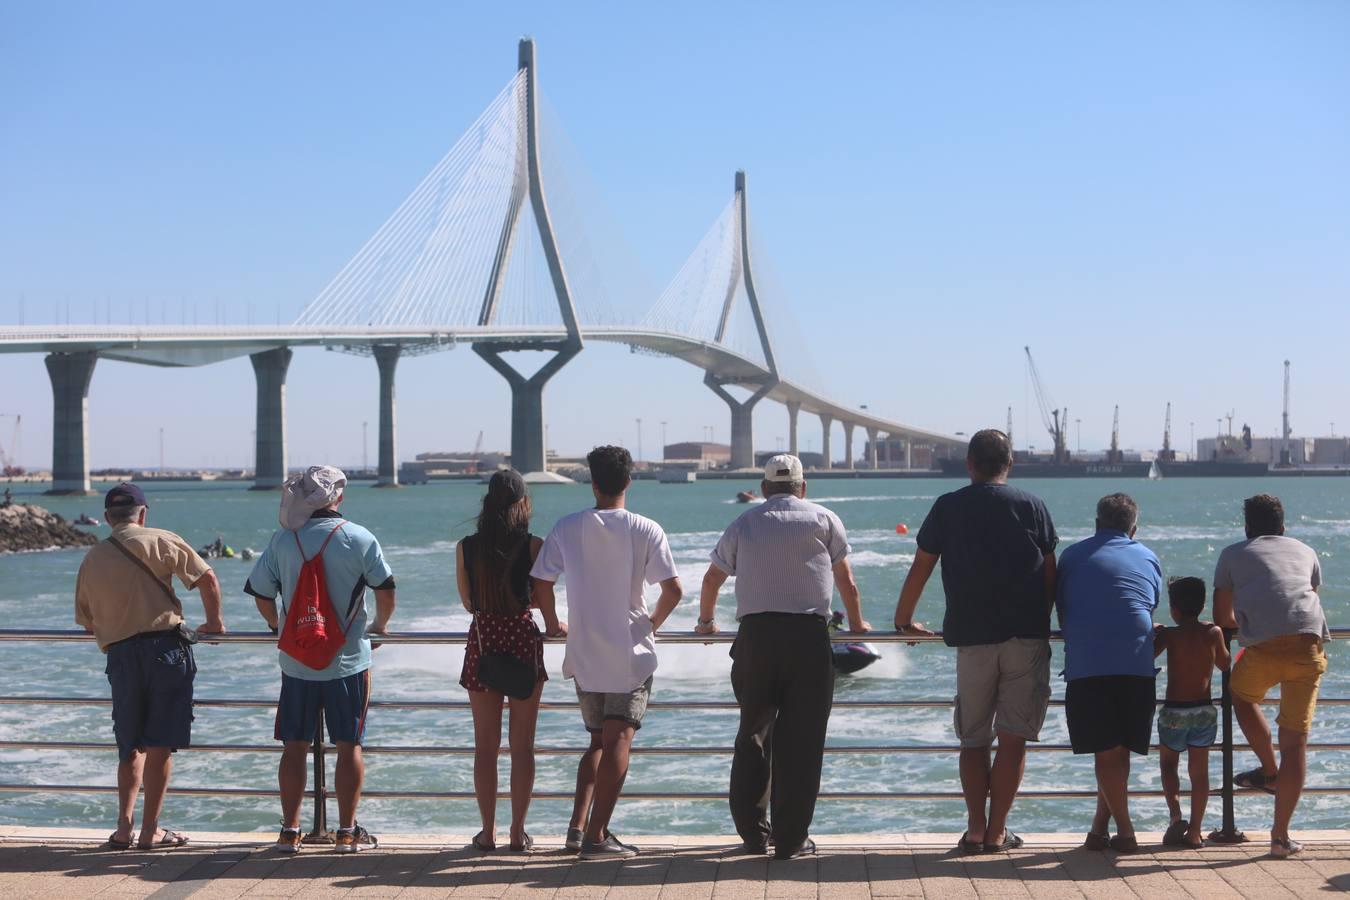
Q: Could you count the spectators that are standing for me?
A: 9